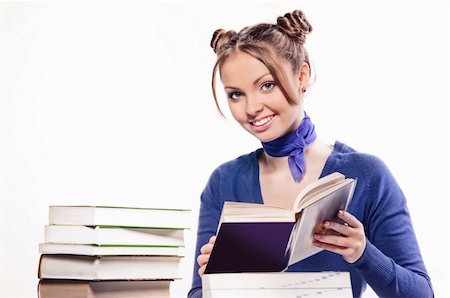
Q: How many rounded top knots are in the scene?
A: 2